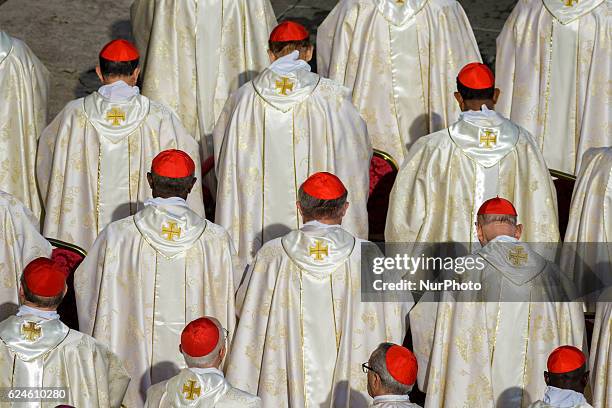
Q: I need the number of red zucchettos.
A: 10